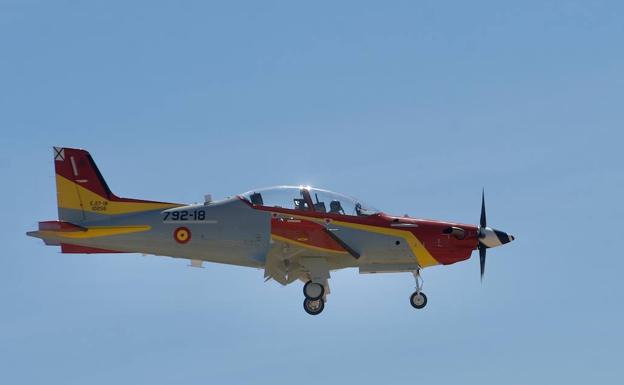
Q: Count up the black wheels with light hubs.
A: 3